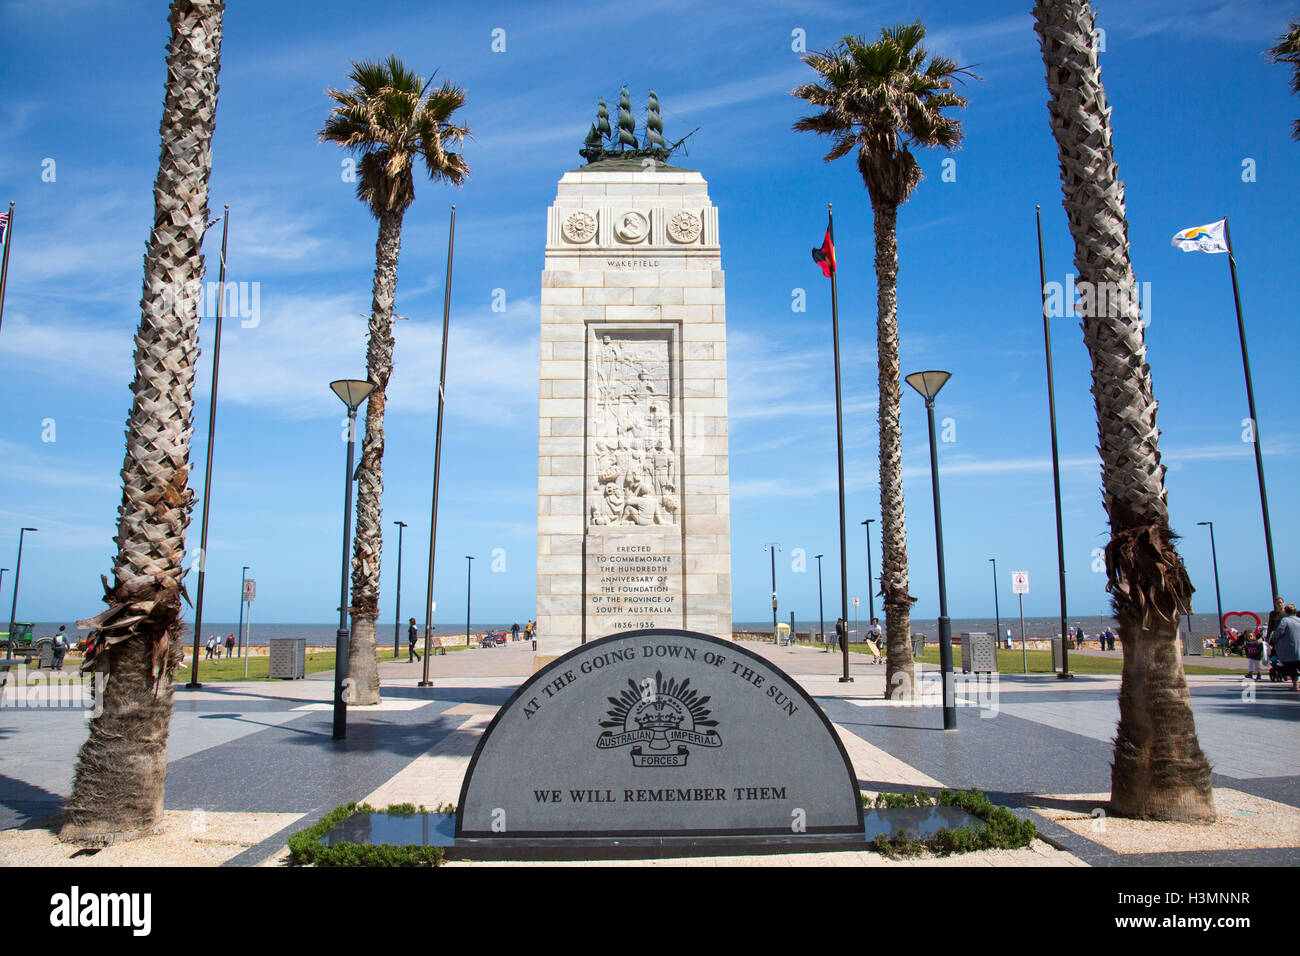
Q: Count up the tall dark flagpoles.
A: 6